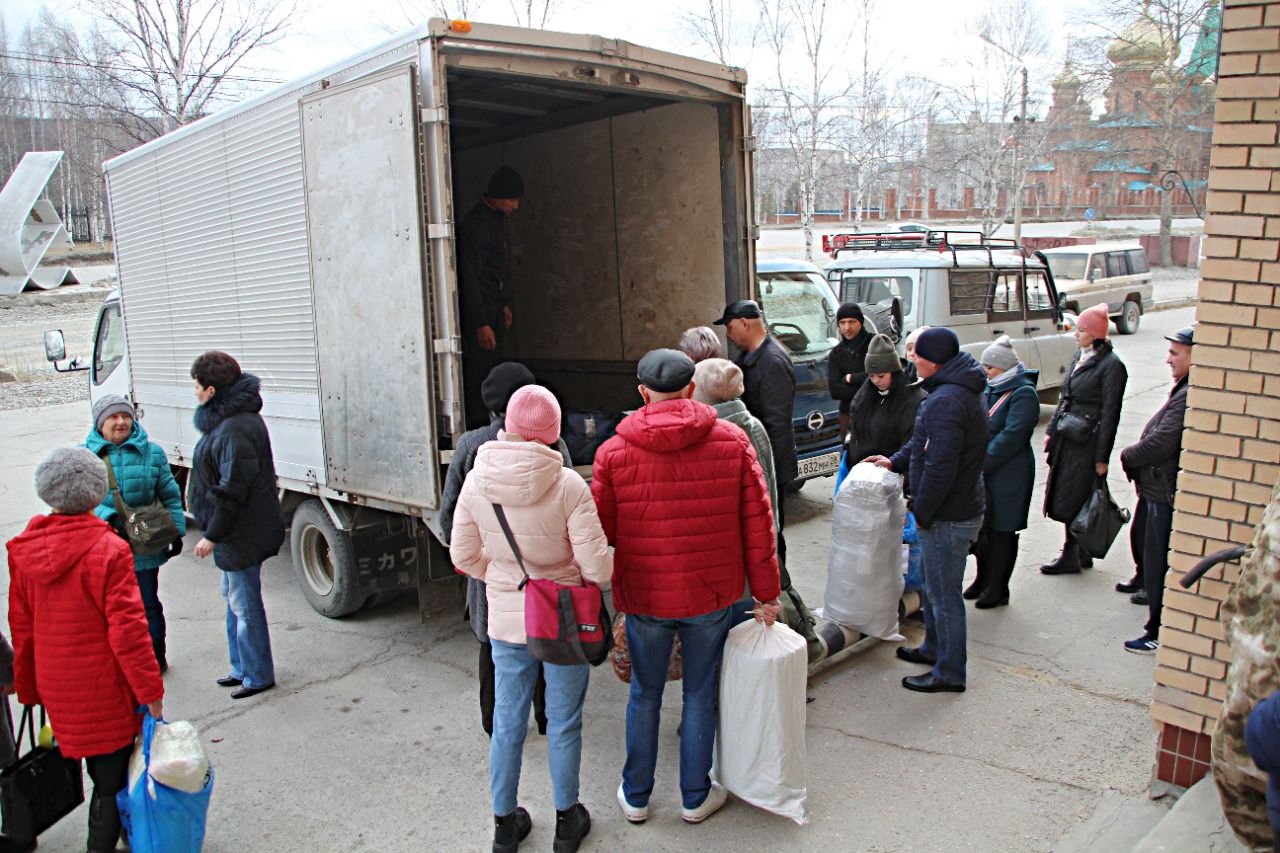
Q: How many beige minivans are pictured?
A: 1